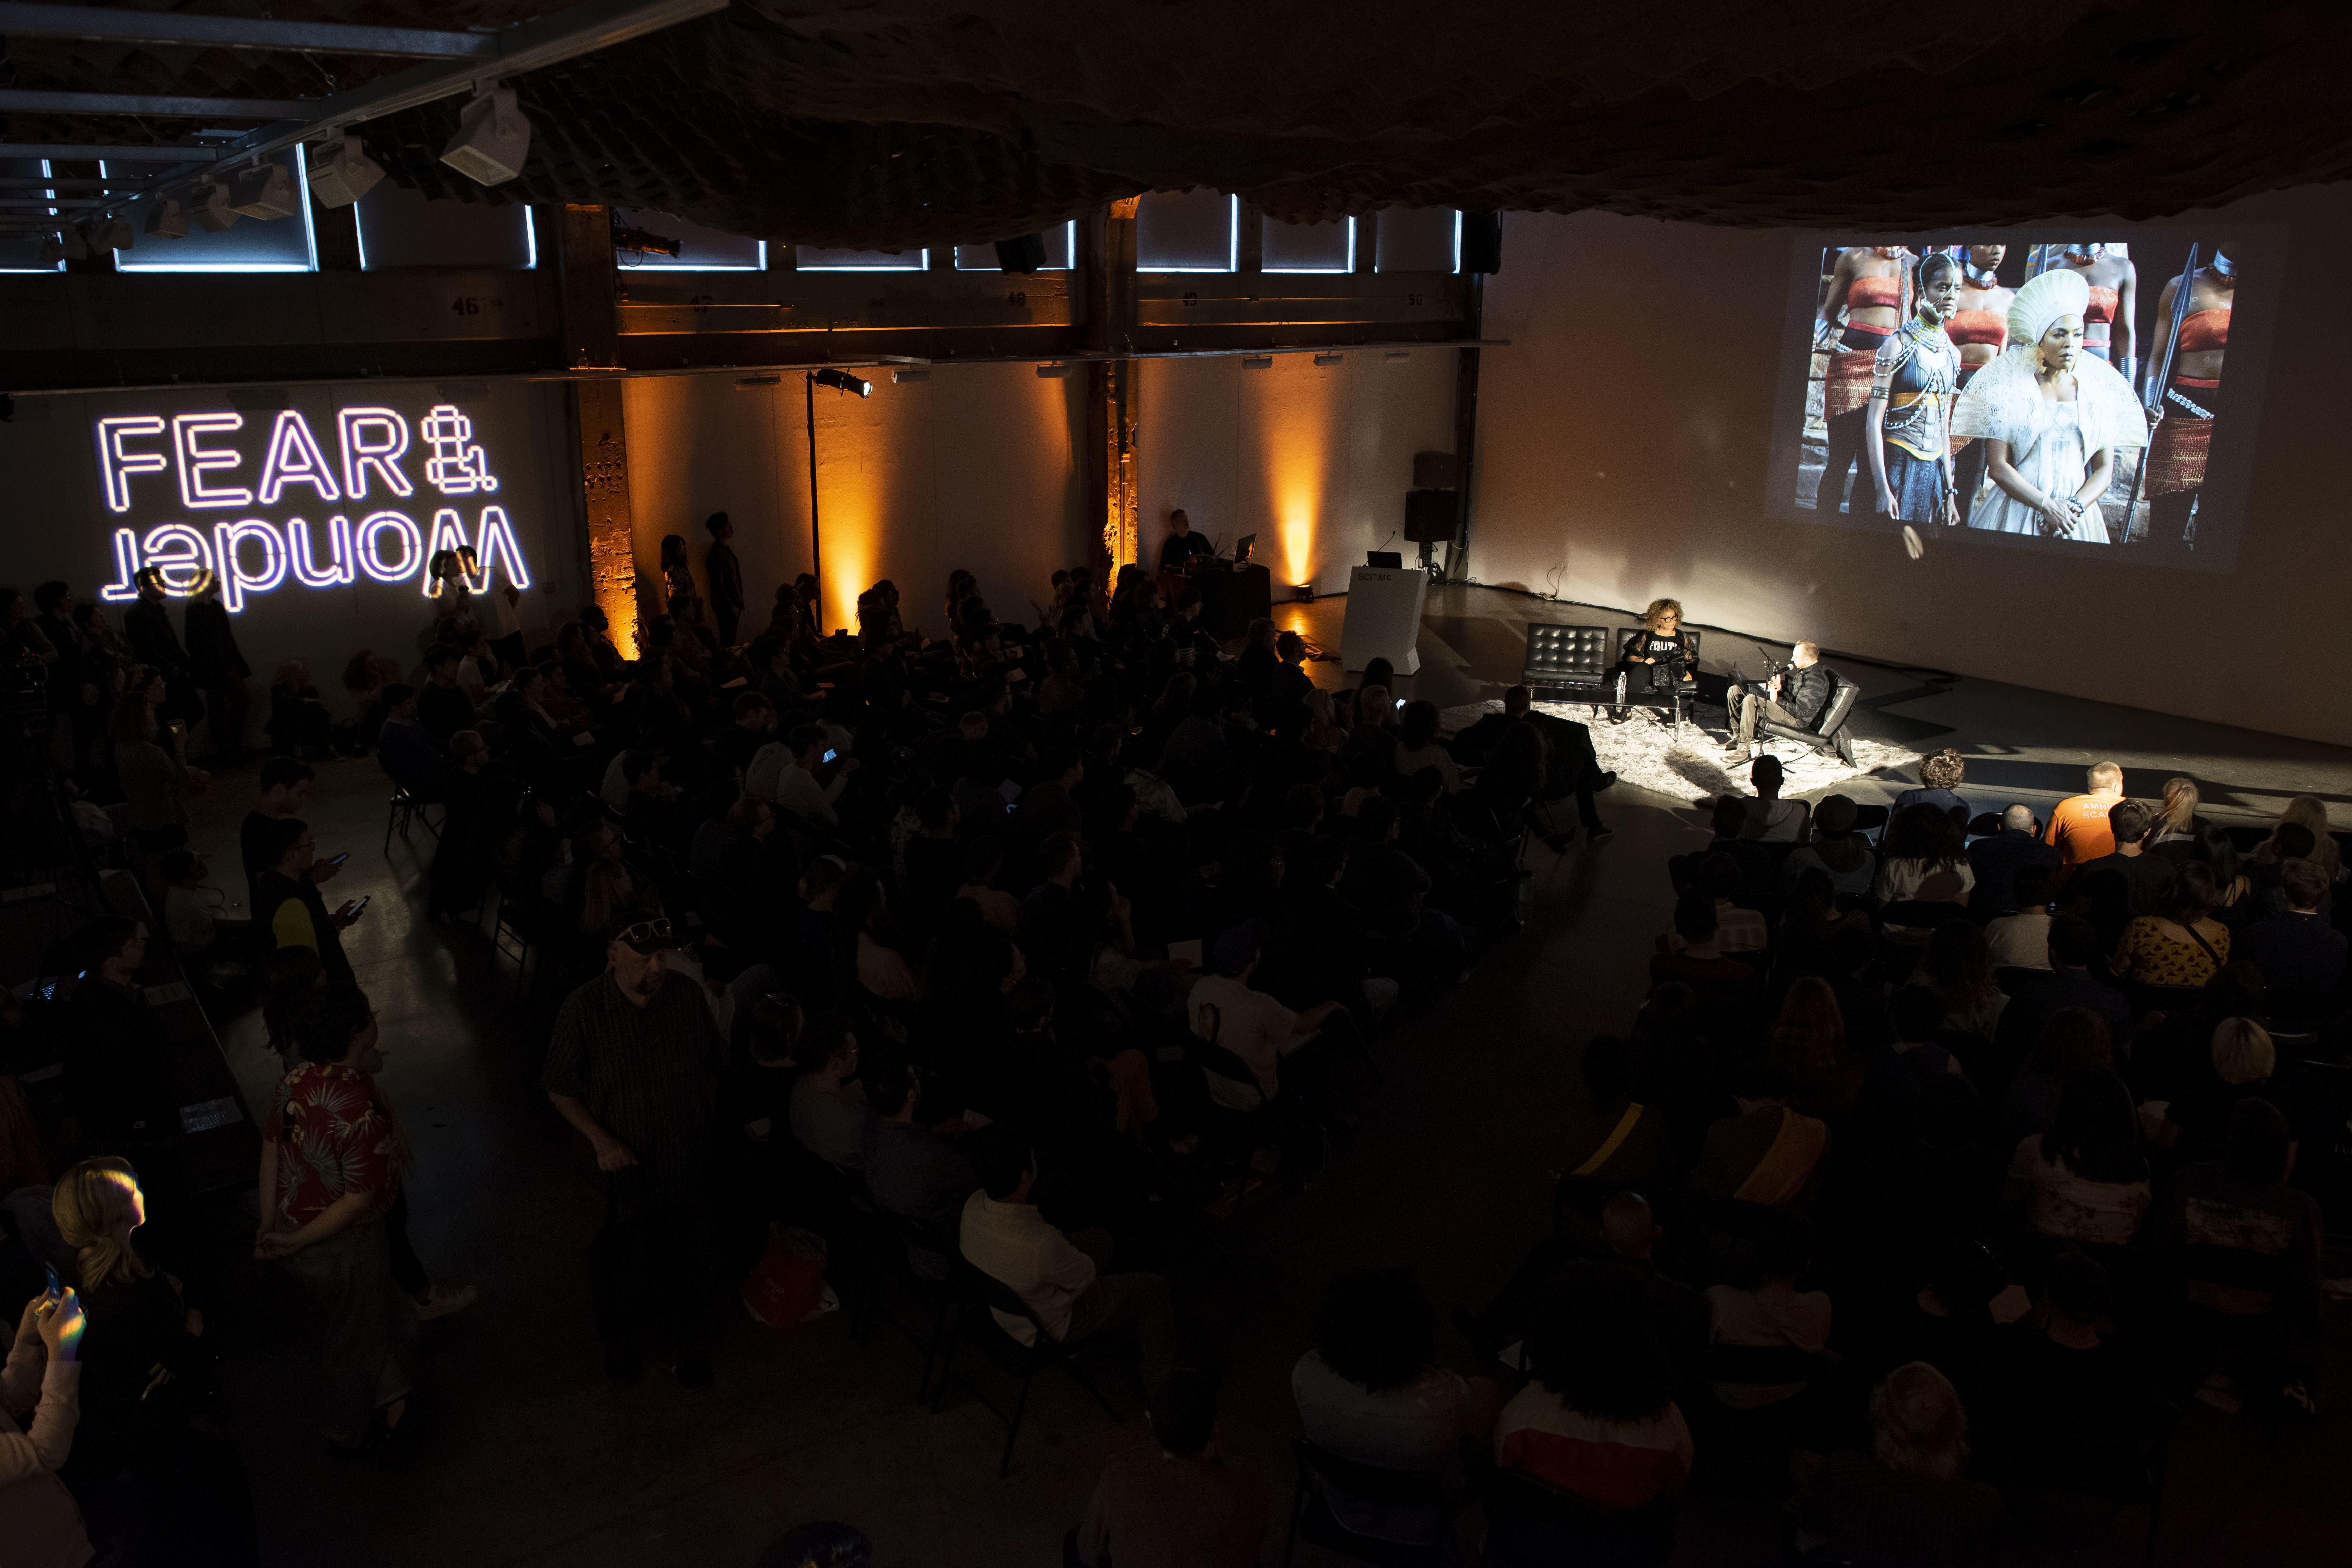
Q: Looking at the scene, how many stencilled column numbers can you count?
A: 5